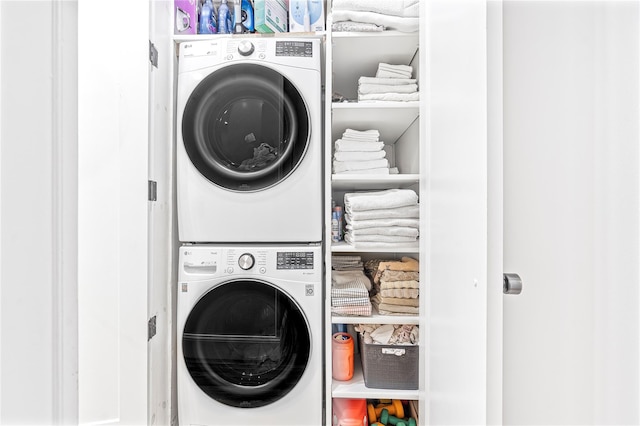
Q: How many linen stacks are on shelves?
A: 6